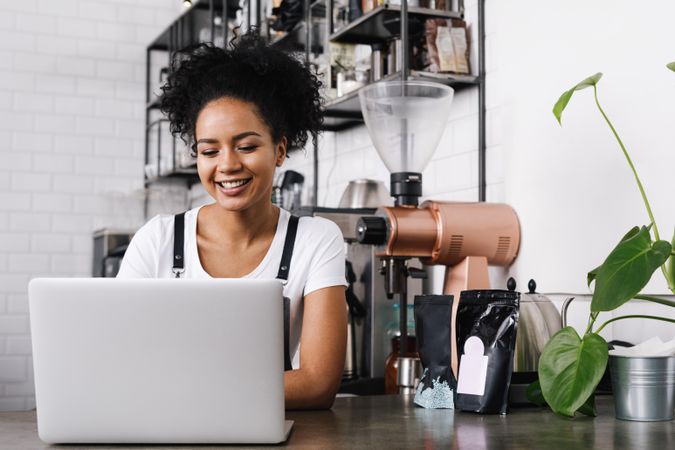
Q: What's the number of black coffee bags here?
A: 2